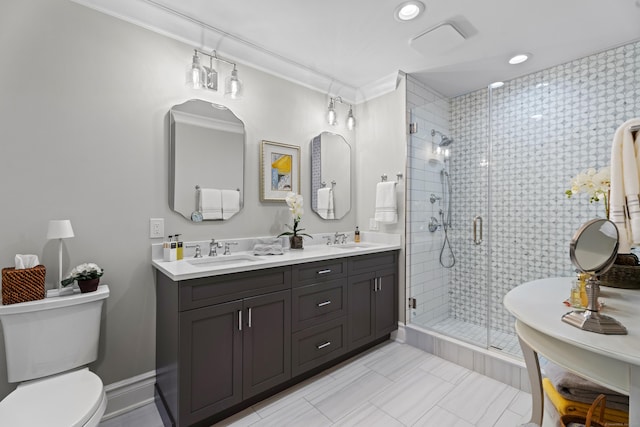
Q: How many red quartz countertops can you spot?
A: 0